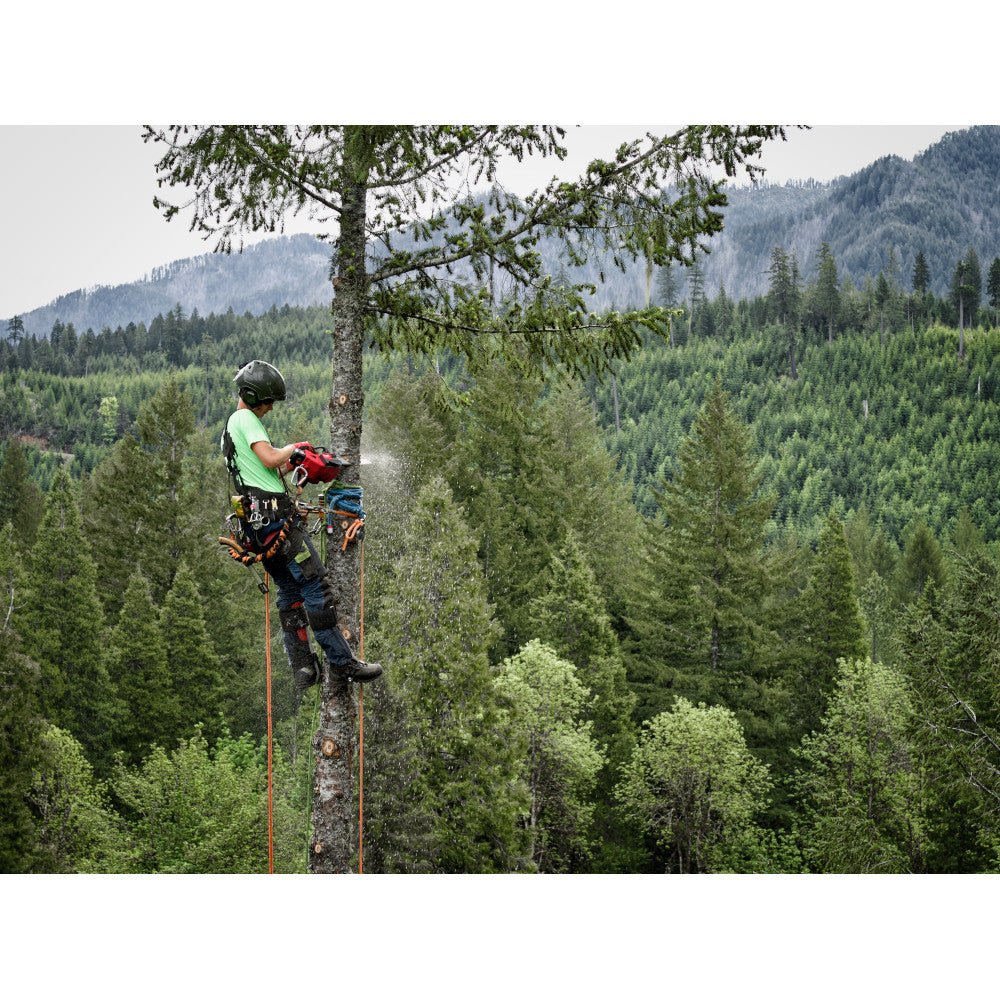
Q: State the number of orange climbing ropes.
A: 2